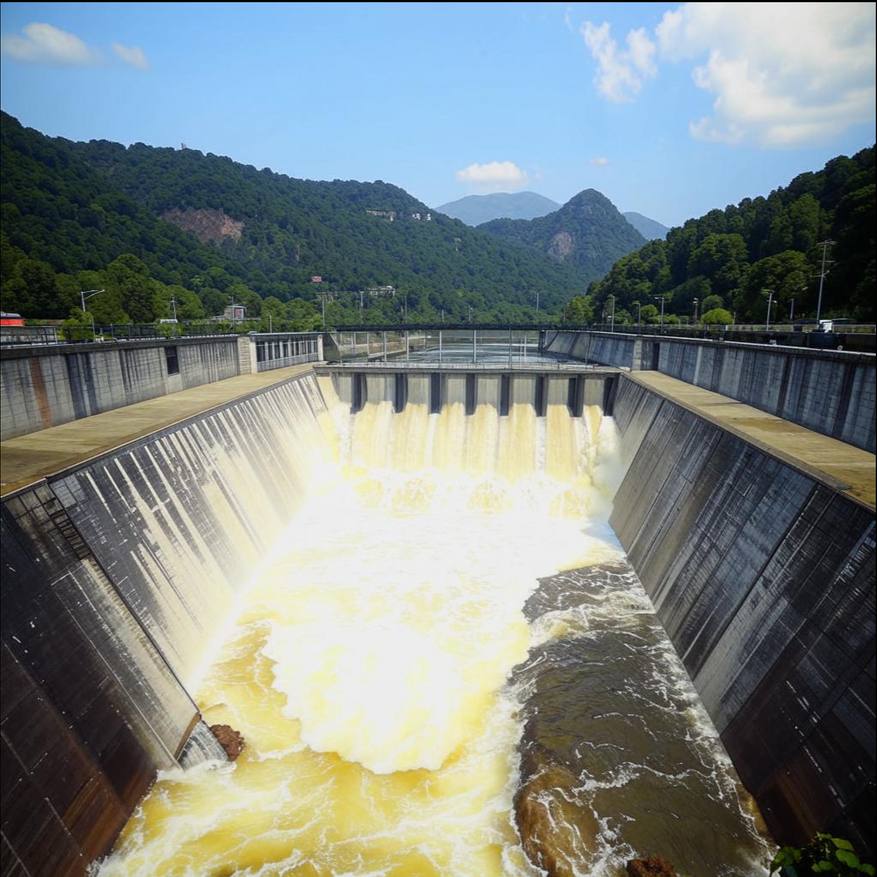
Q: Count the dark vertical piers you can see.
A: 8